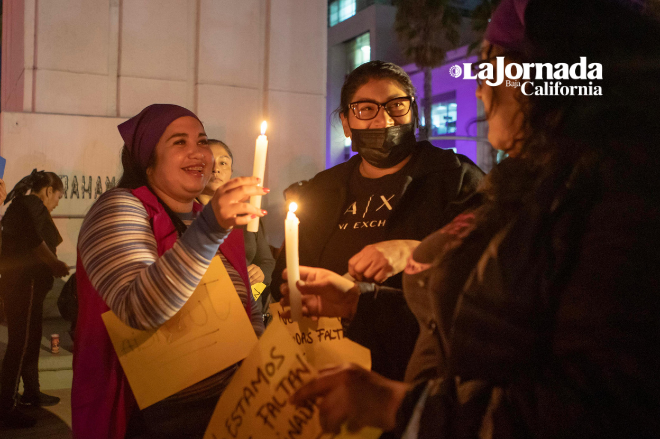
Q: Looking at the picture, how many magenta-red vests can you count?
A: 1